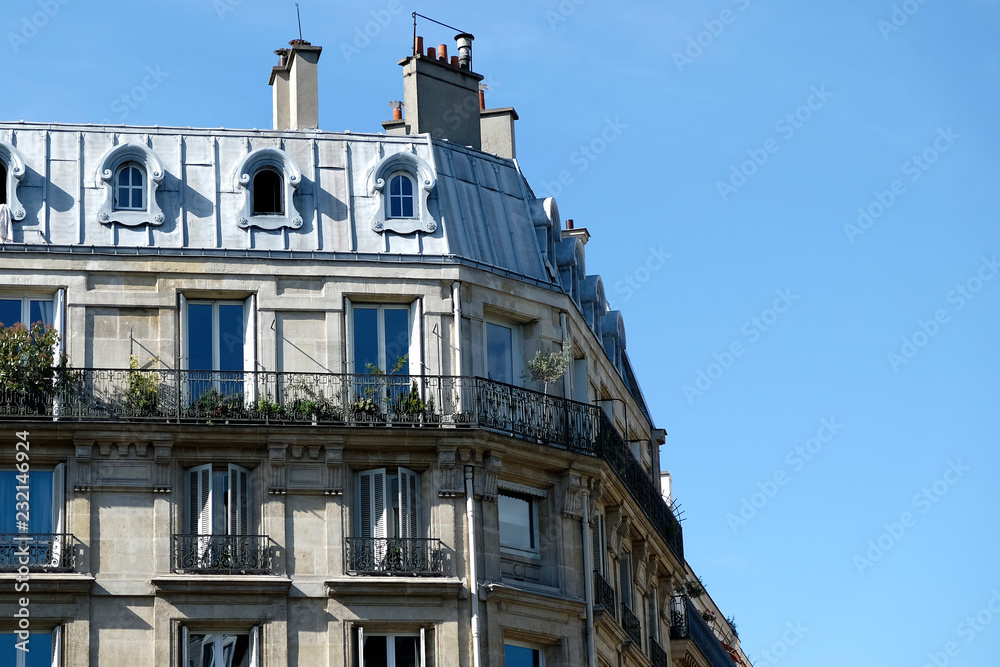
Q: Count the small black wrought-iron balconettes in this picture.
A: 6